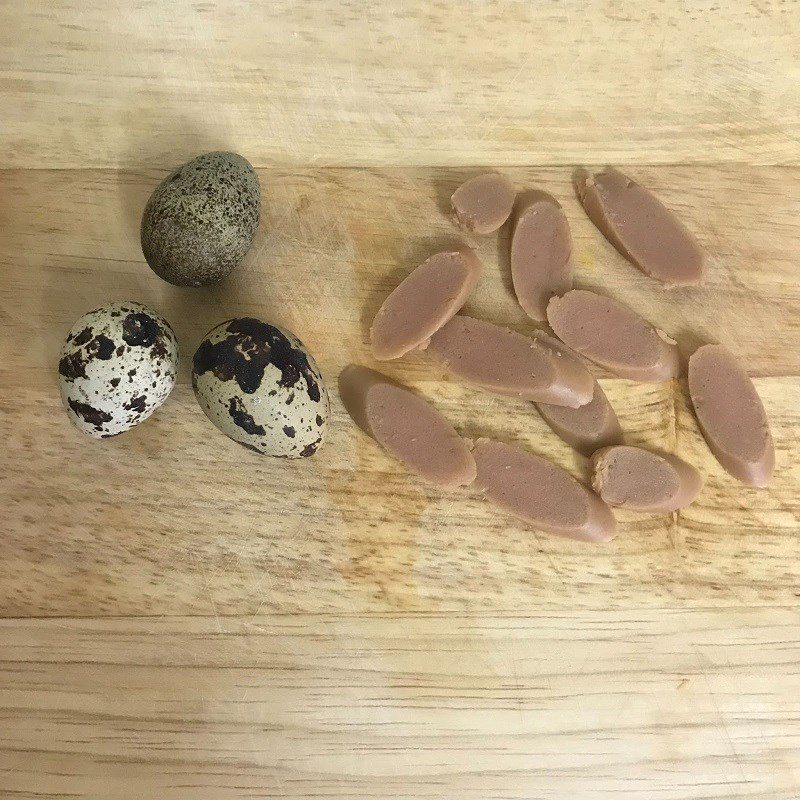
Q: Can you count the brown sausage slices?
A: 11